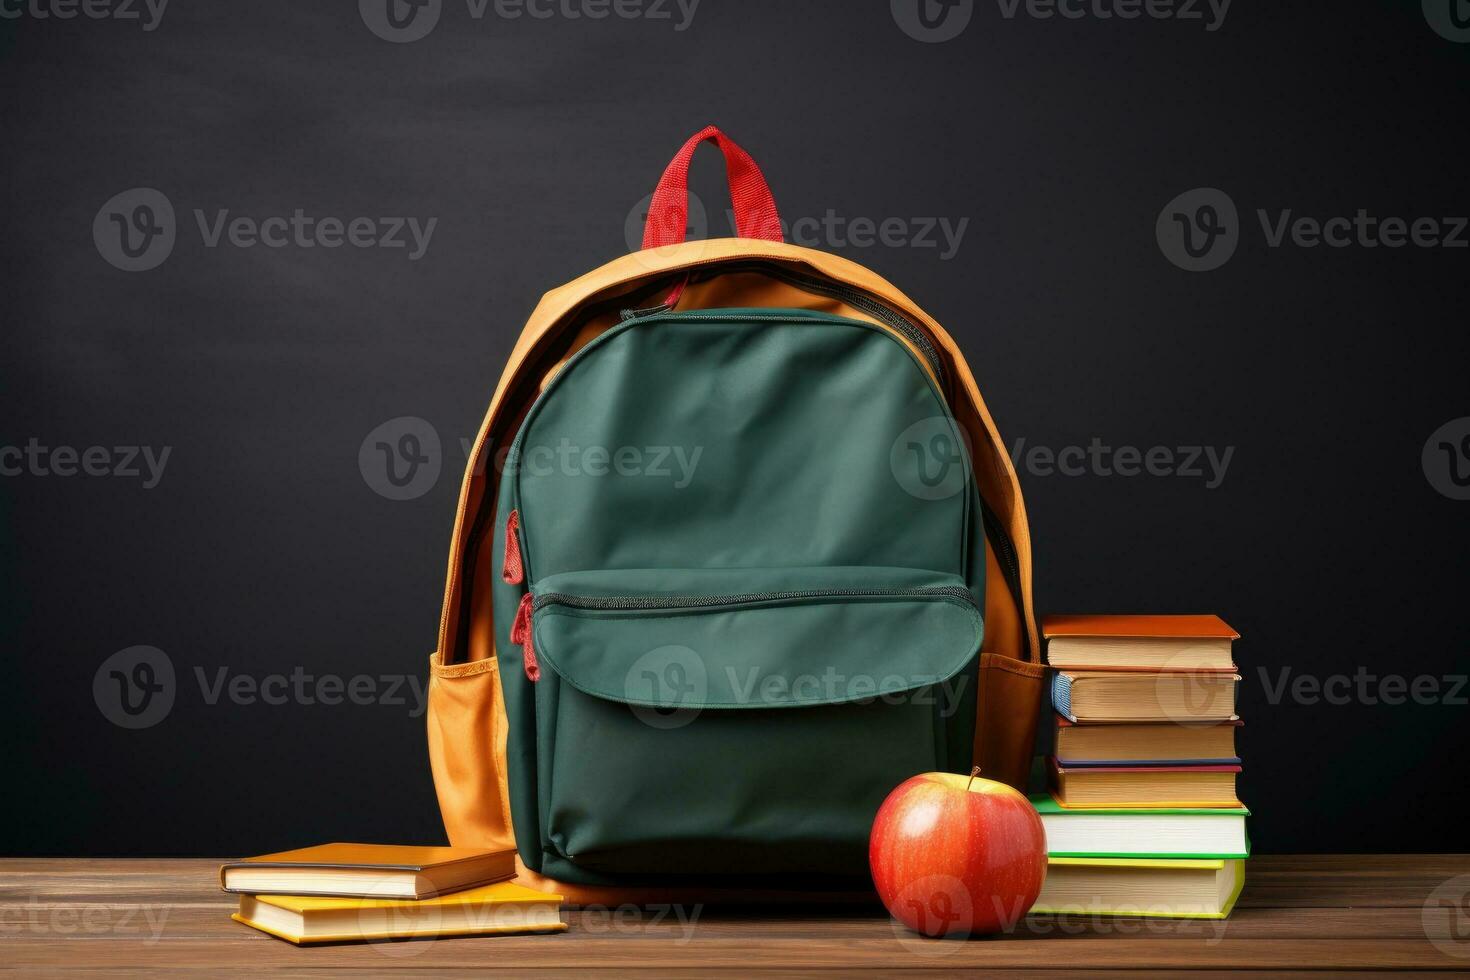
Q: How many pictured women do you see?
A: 0